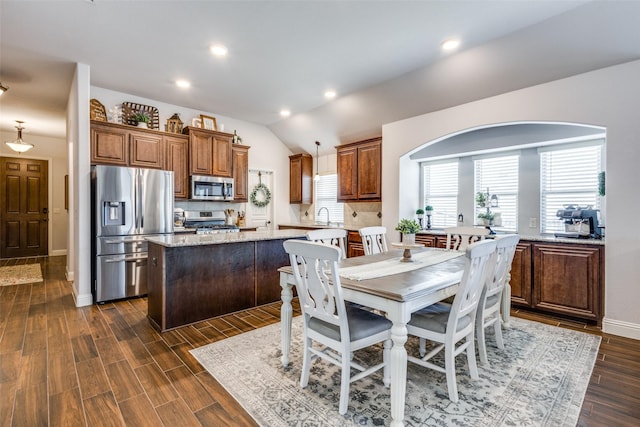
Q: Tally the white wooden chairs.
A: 6